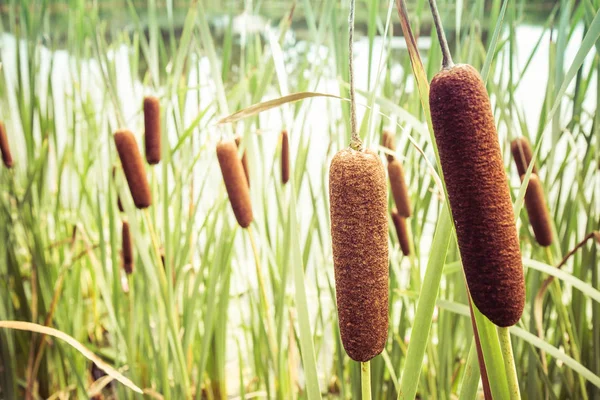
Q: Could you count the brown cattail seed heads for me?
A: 15